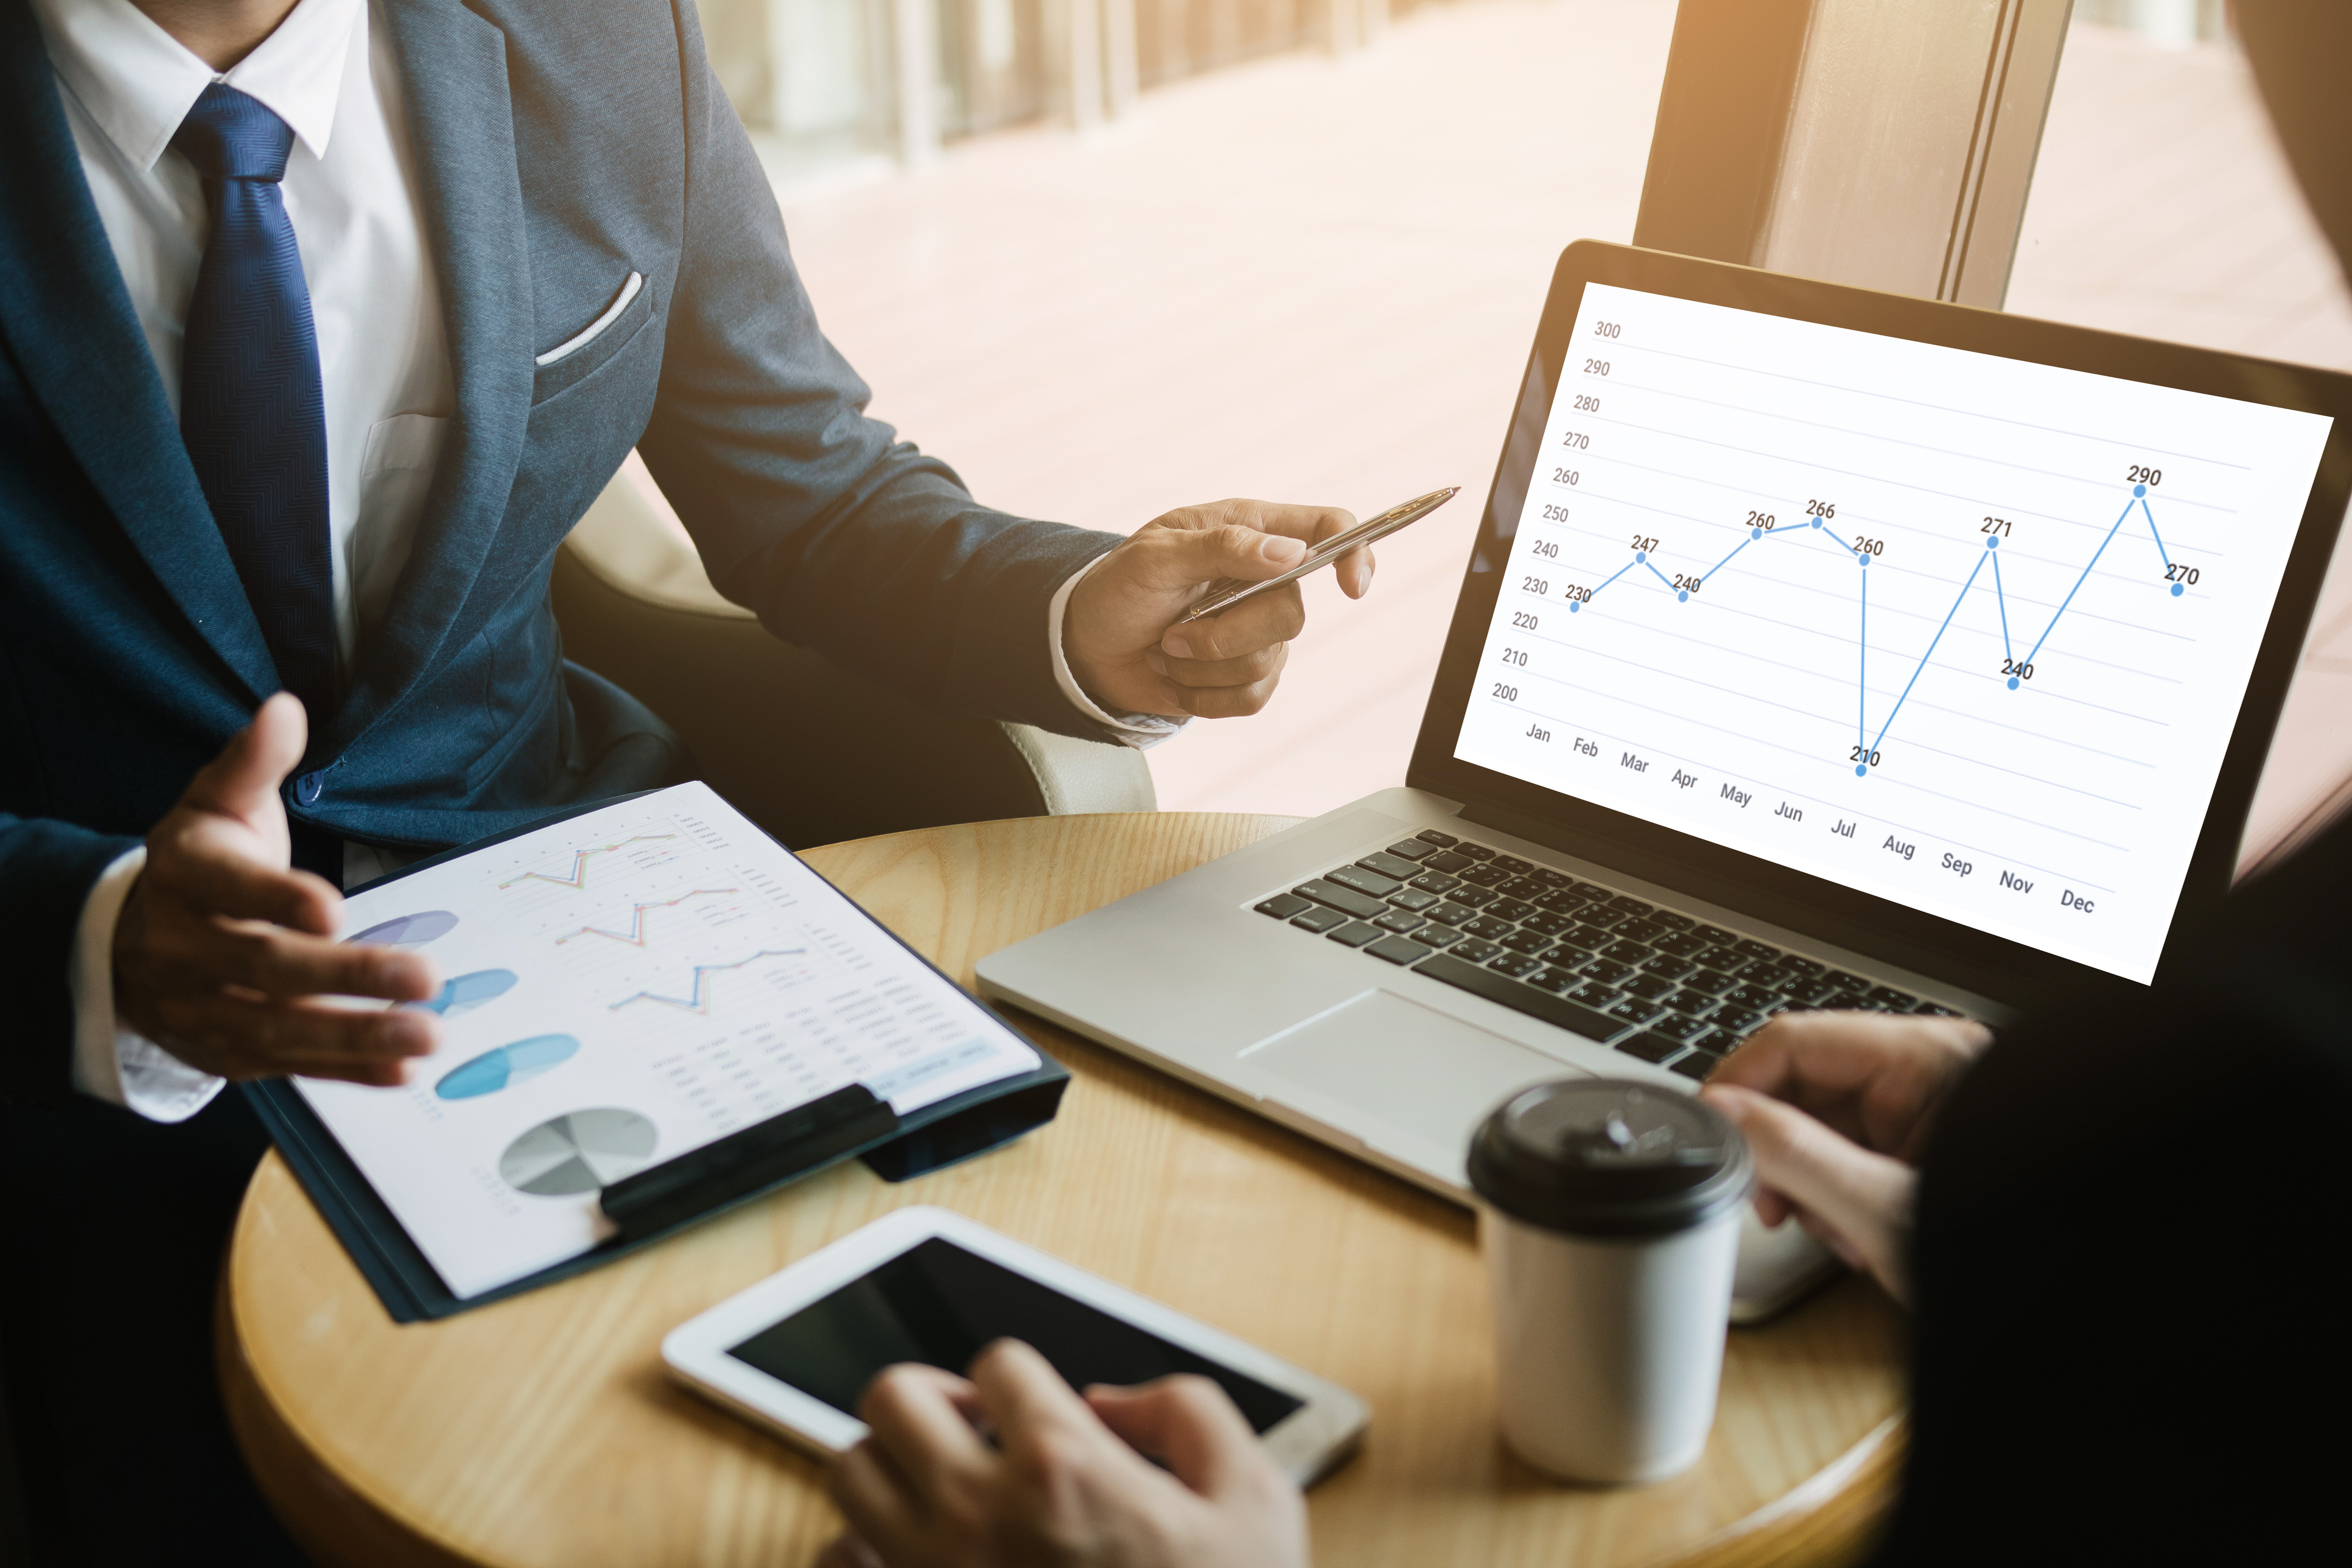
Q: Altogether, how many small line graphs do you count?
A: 3